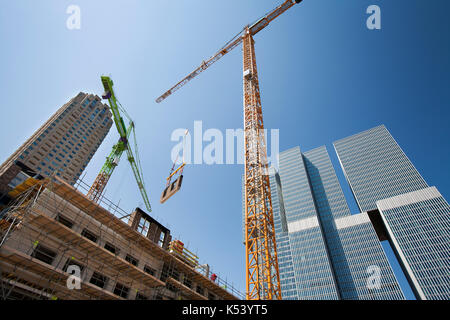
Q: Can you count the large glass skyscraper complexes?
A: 1